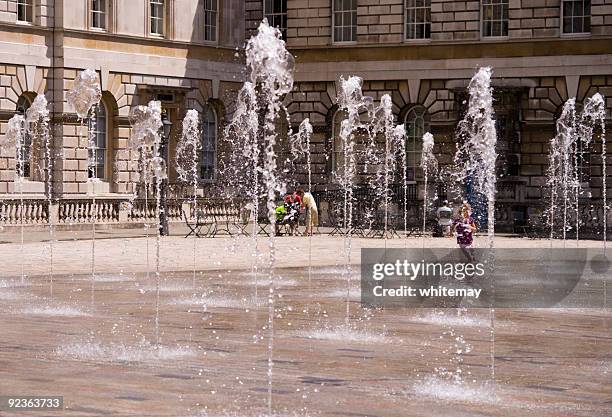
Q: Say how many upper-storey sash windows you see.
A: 9